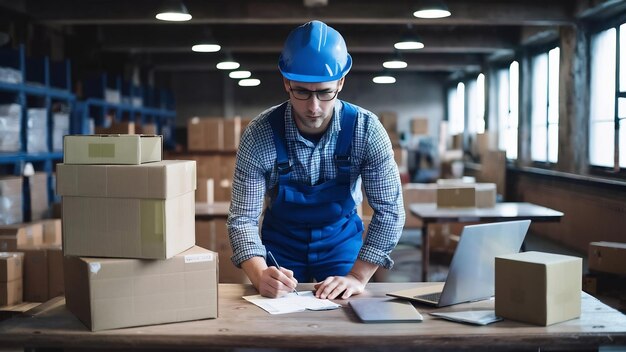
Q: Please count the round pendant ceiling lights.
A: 9